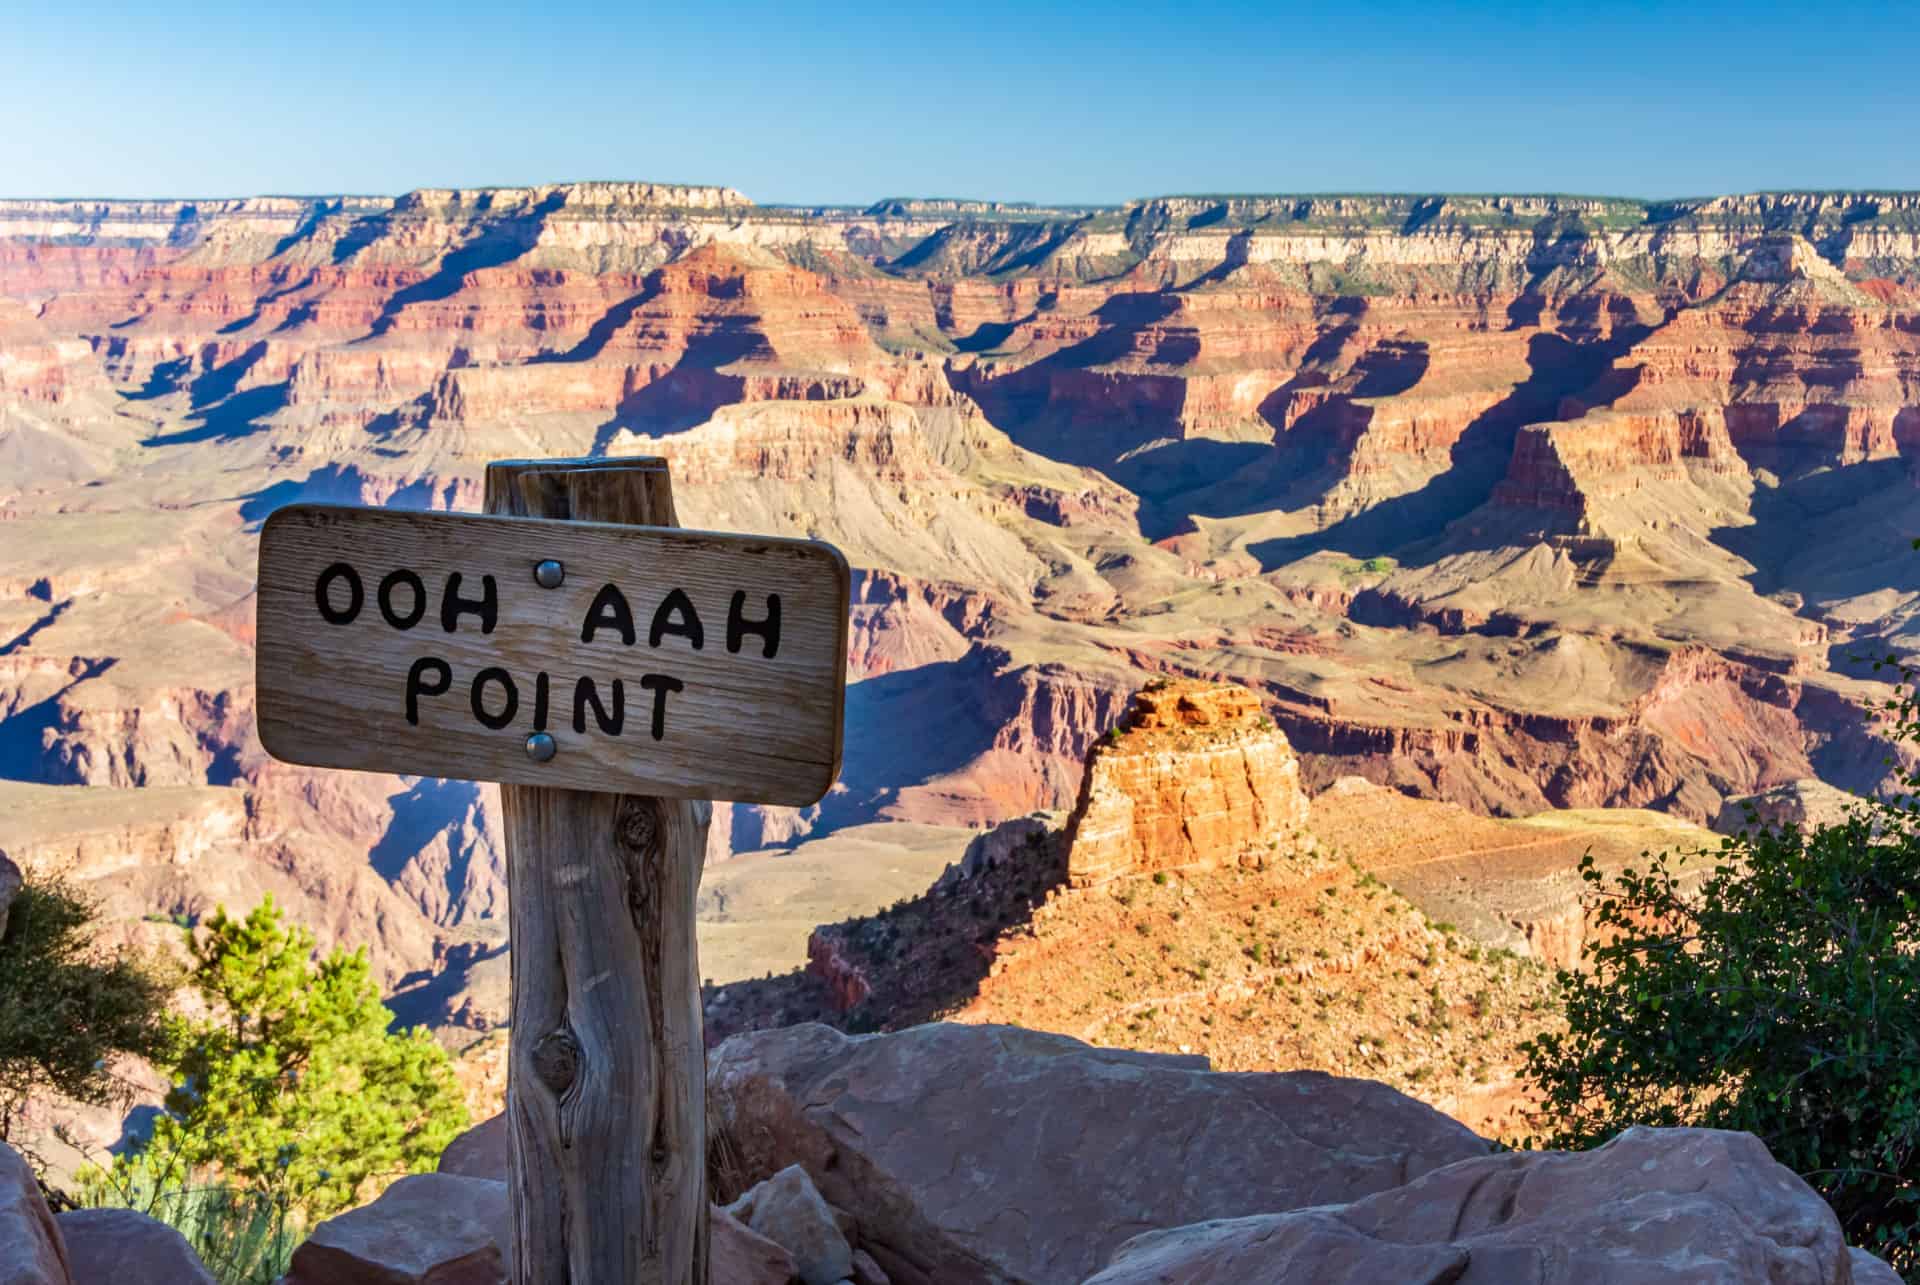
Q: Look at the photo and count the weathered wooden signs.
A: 1